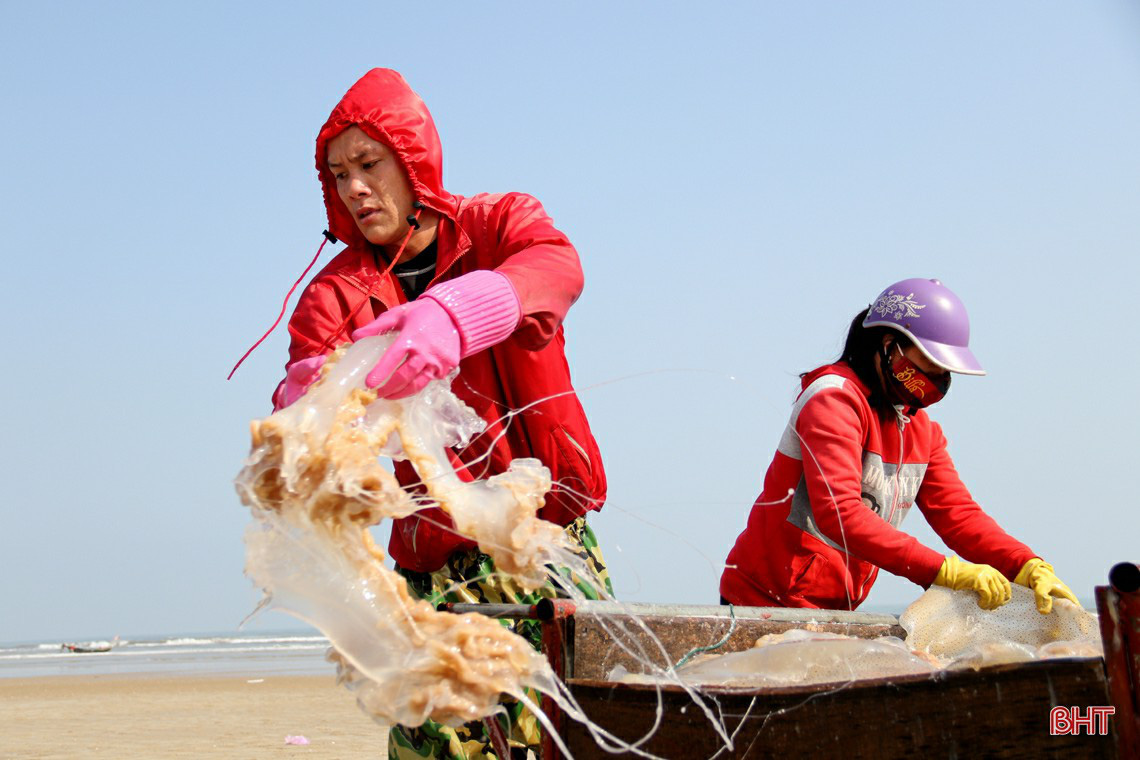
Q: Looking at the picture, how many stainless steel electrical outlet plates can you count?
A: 0